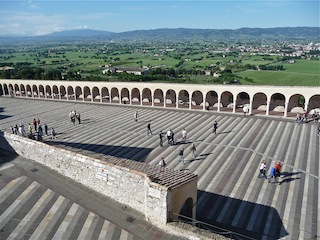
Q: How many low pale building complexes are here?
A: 1